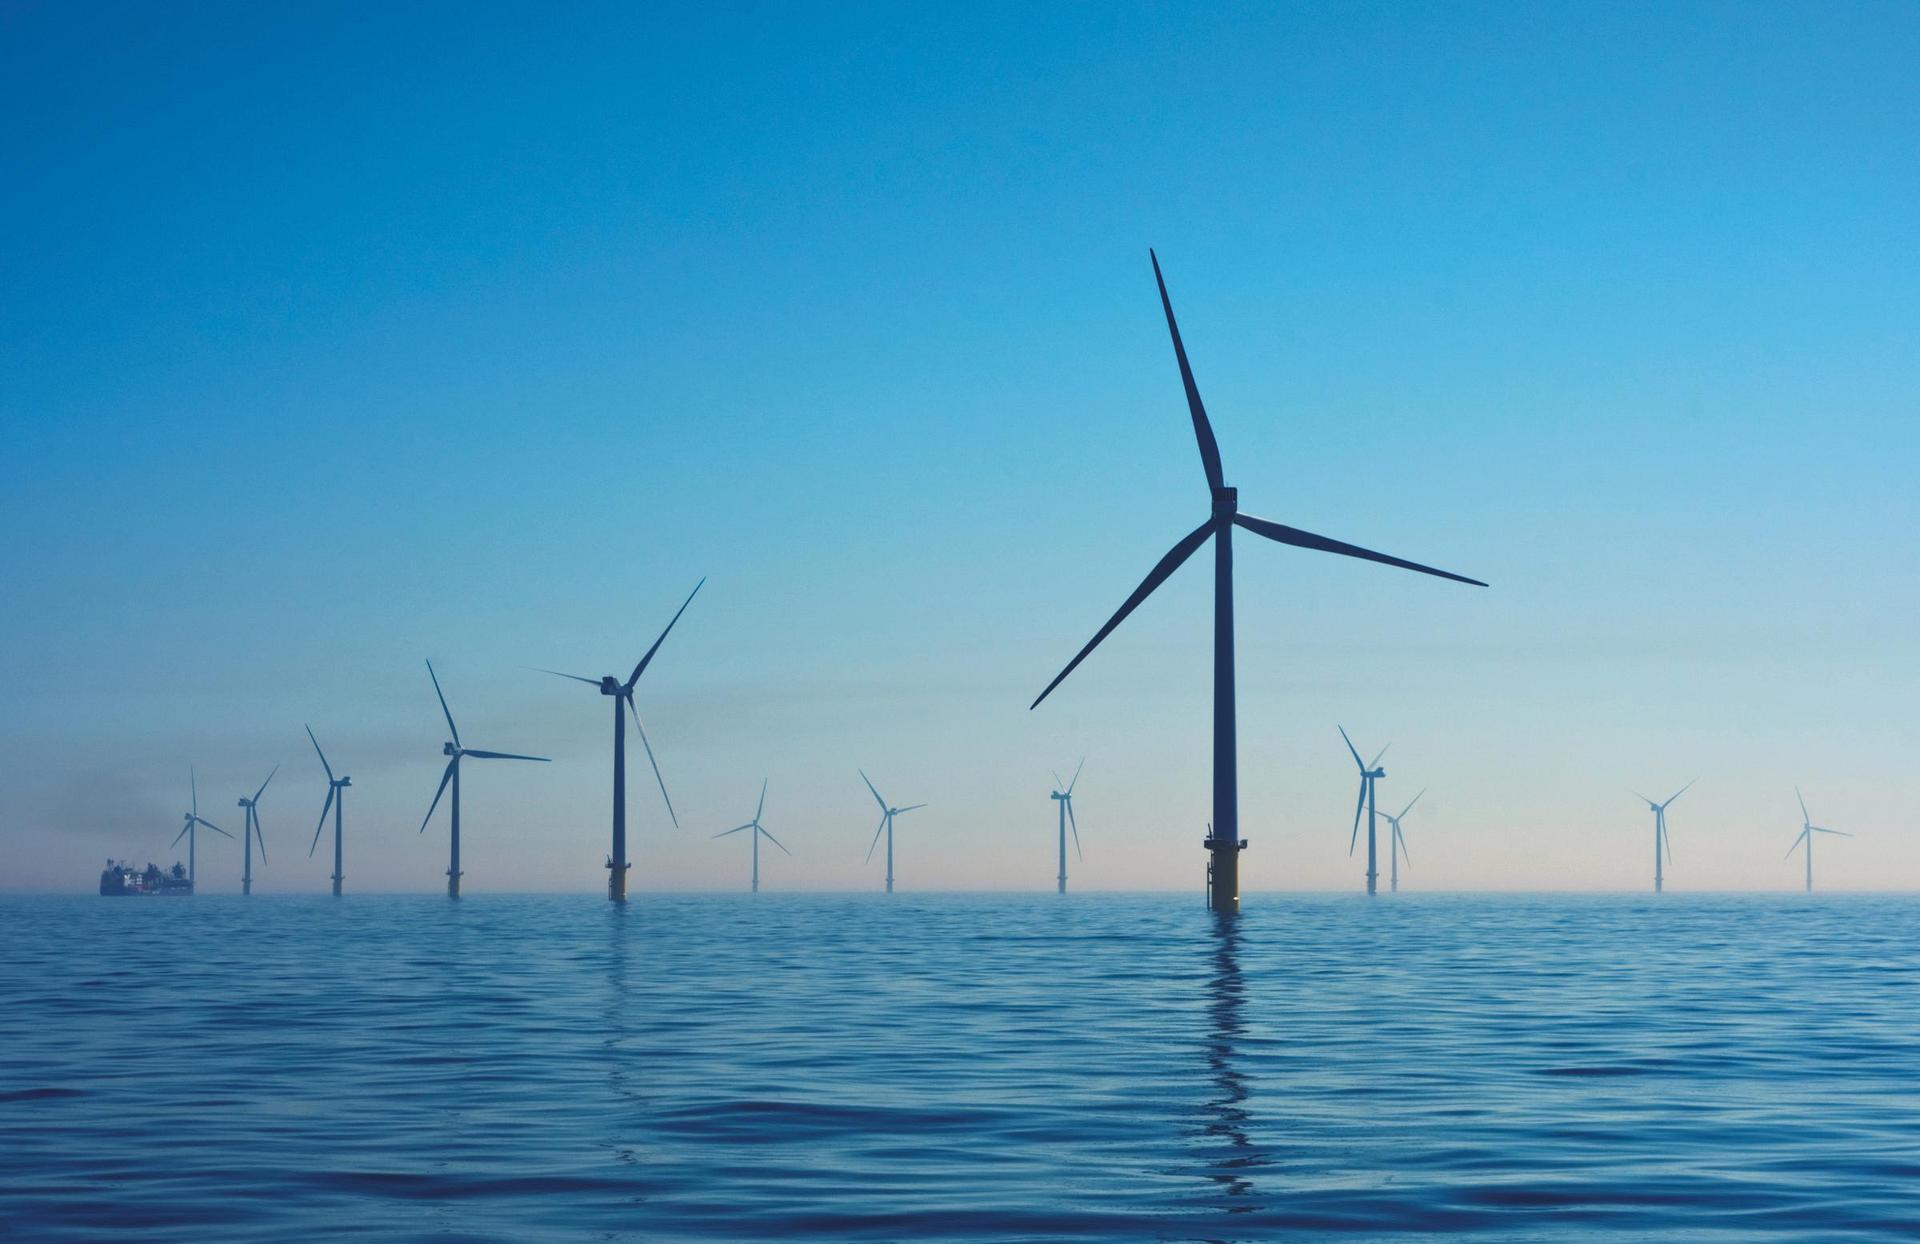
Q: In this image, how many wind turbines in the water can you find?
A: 13